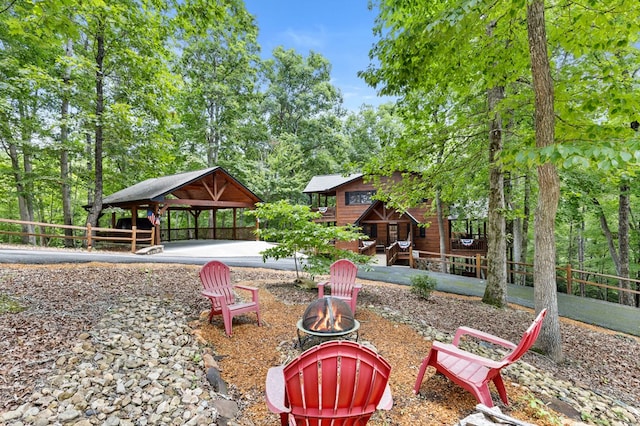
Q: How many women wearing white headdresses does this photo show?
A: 0